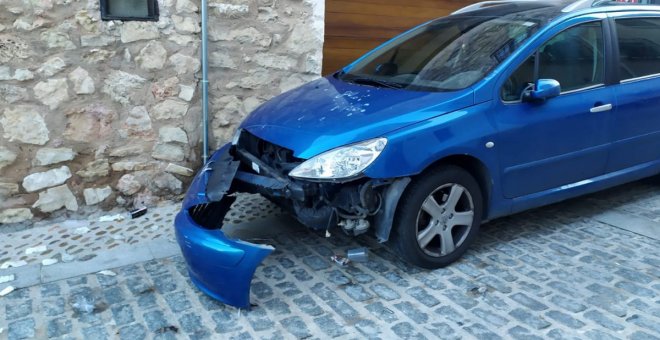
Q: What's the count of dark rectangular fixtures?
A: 1